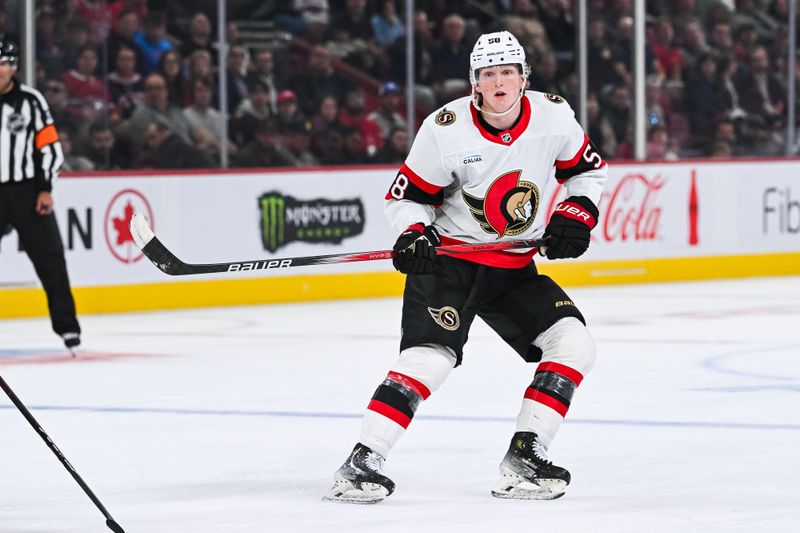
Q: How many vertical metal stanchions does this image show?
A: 6